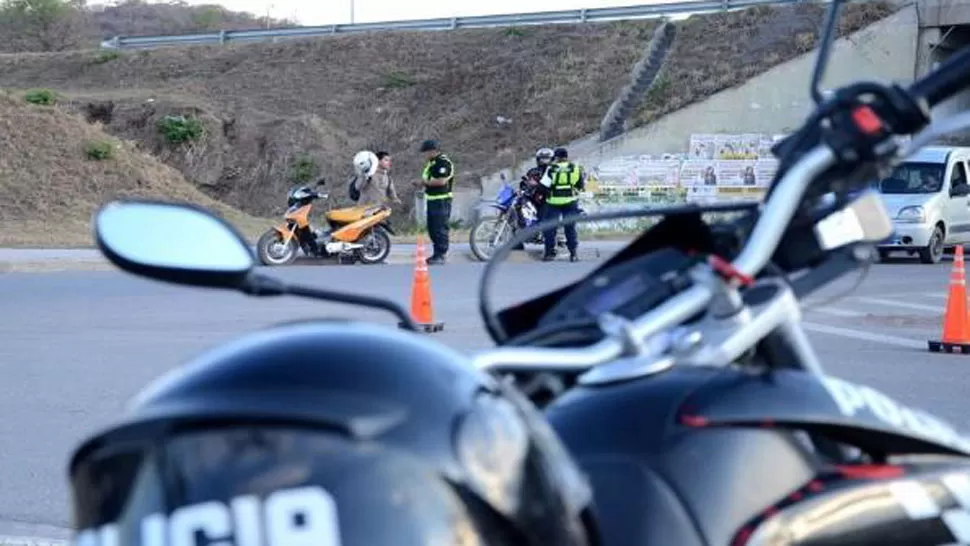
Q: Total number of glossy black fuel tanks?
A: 1